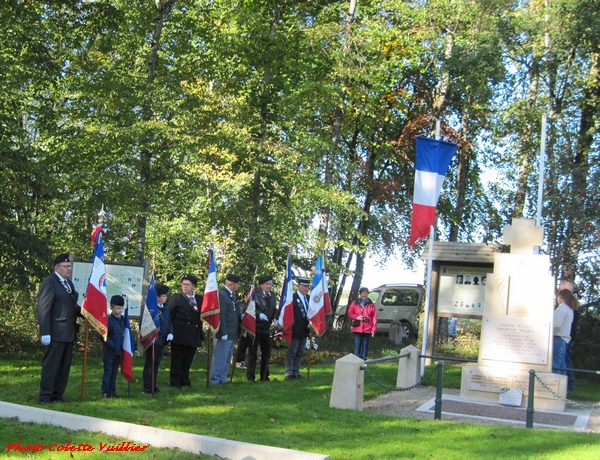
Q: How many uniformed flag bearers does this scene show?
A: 7